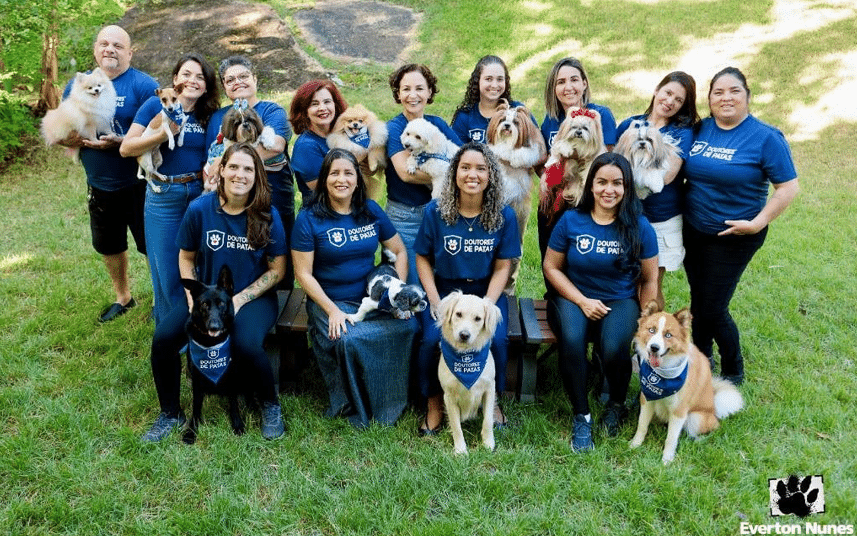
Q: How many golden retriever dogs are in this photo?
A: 1